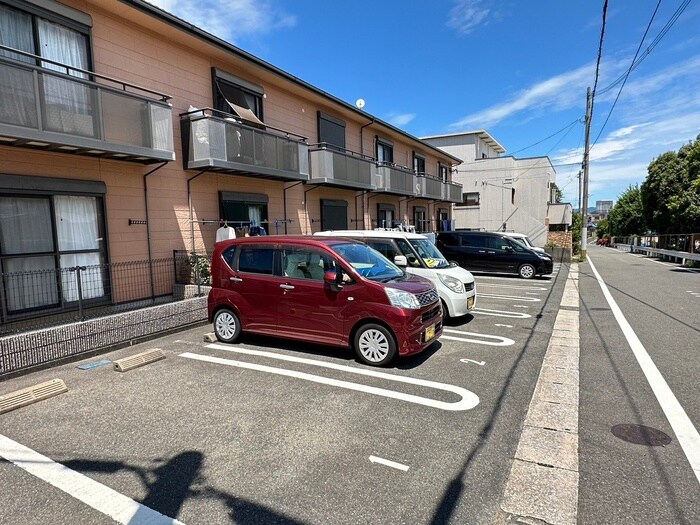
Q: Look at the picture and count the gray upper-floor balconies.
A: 6